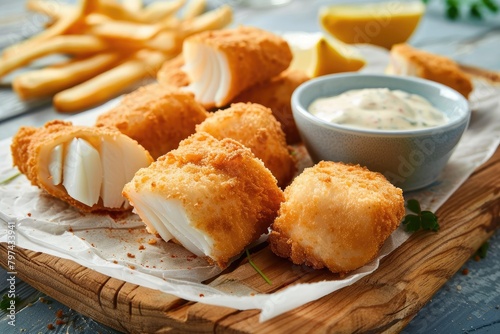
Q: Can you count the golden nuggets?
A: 9